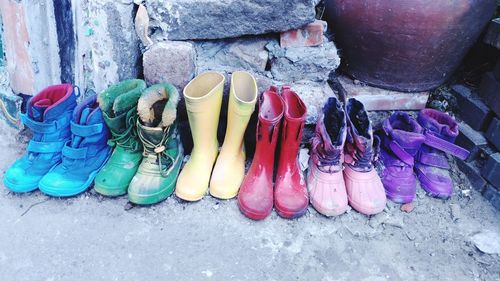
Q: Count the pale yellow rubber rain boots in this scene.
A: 2